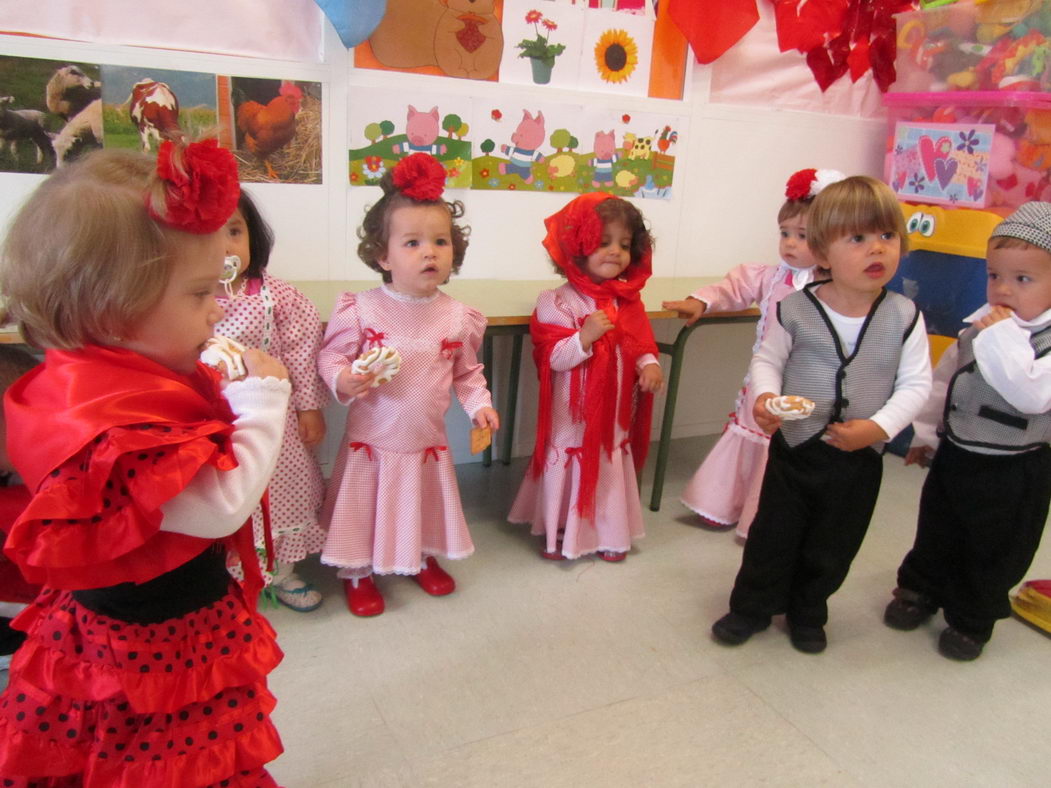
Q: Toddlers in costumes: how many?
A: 7